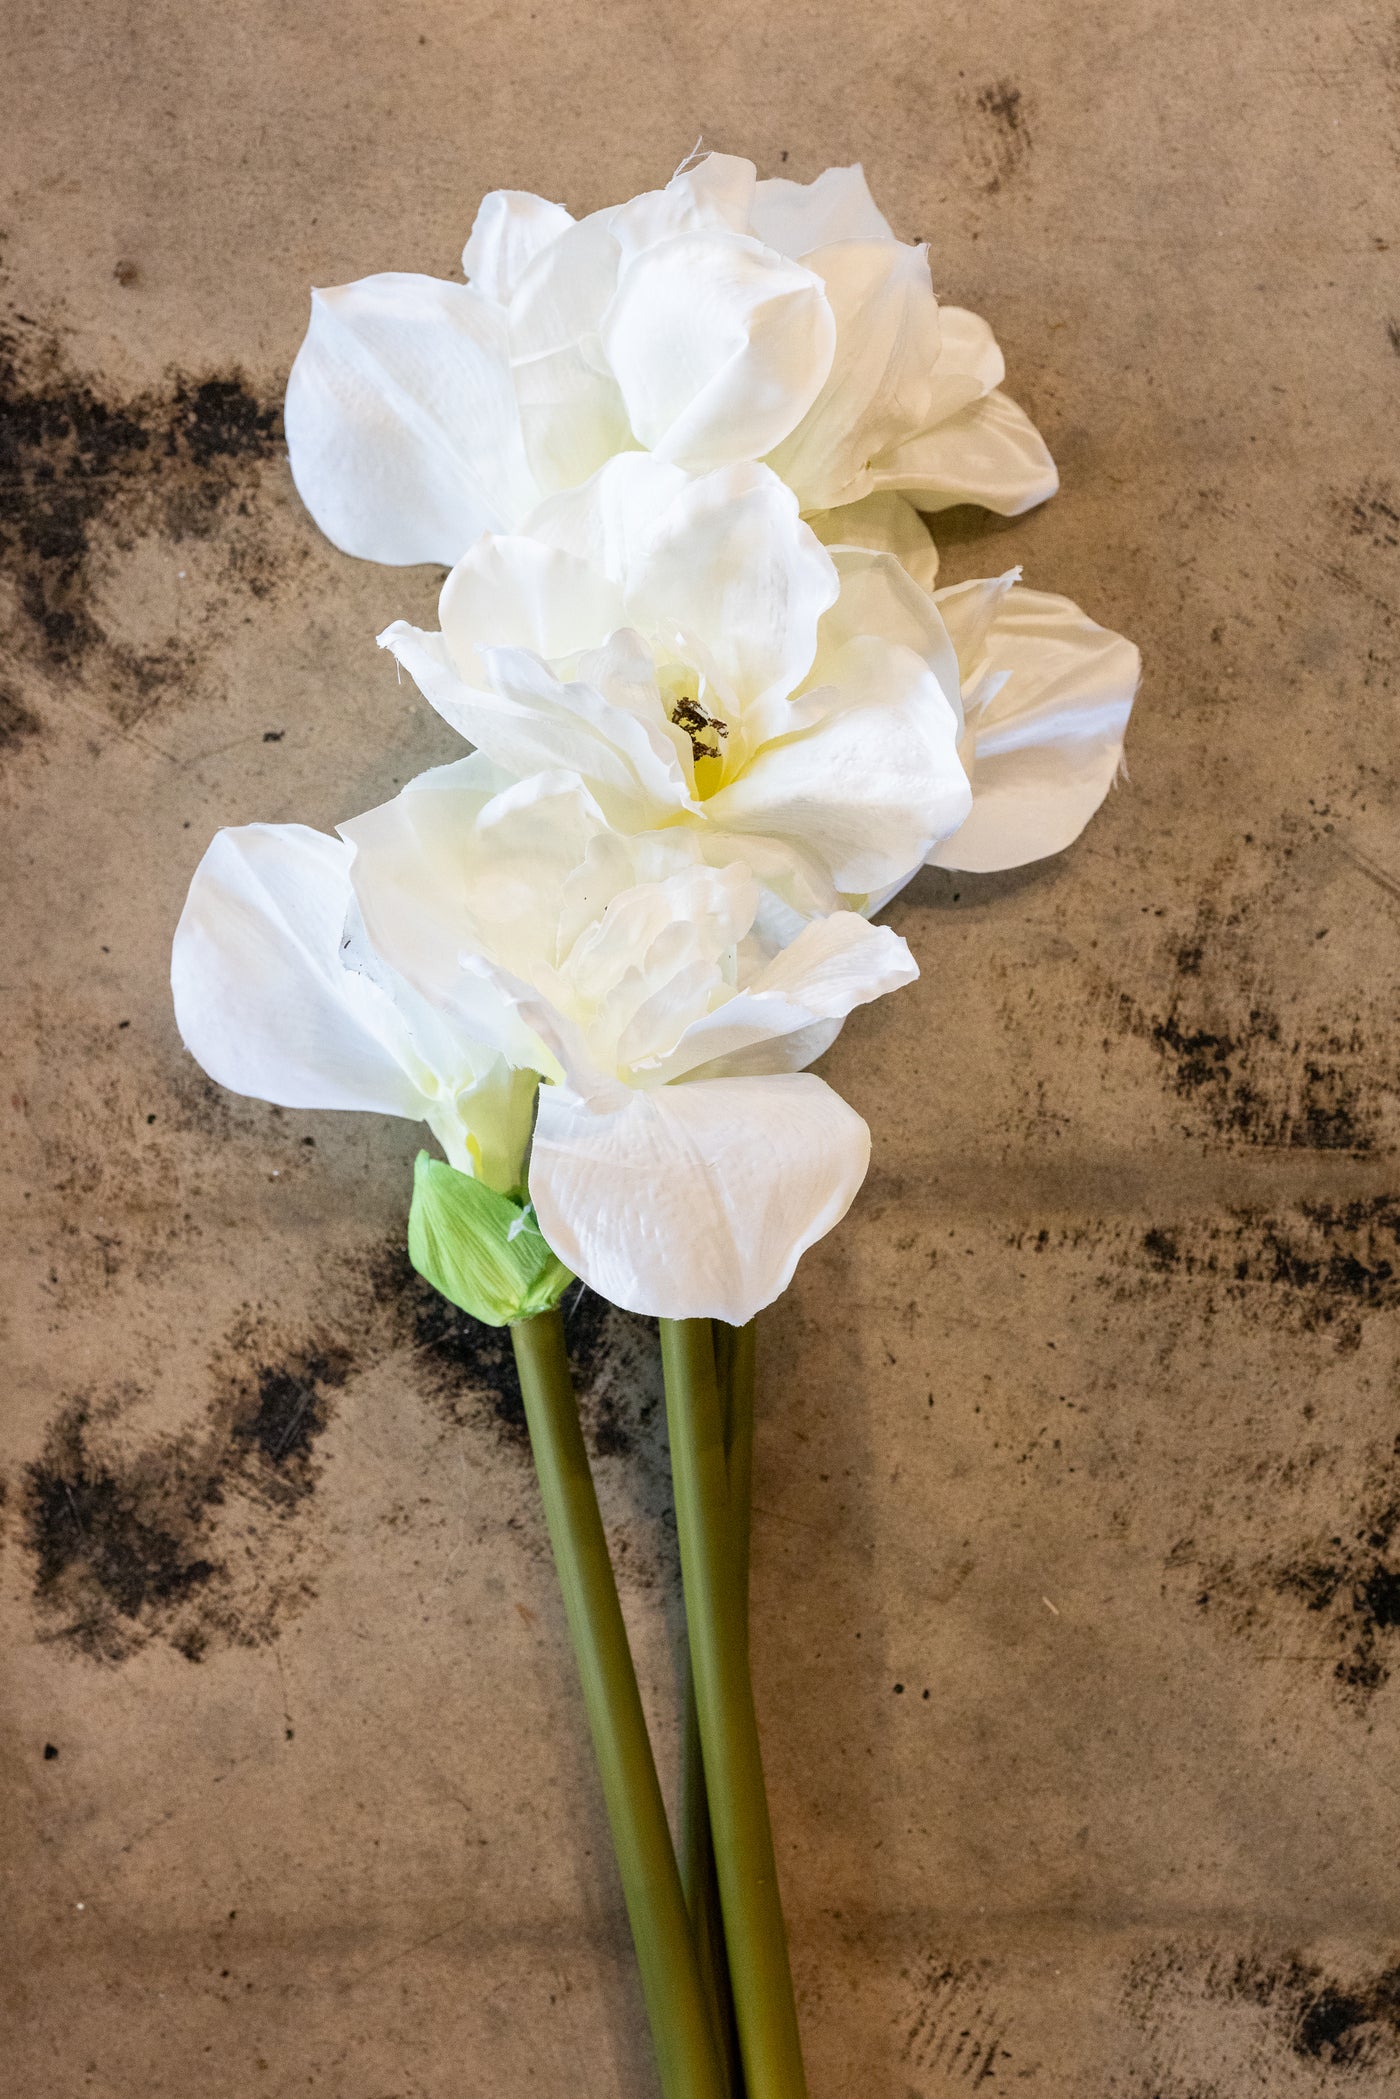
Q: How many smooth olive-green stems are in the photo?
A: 3